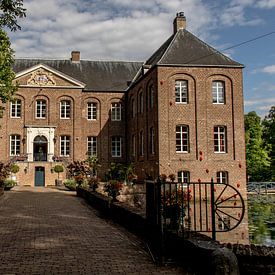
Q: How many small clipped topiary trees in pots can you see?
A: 2